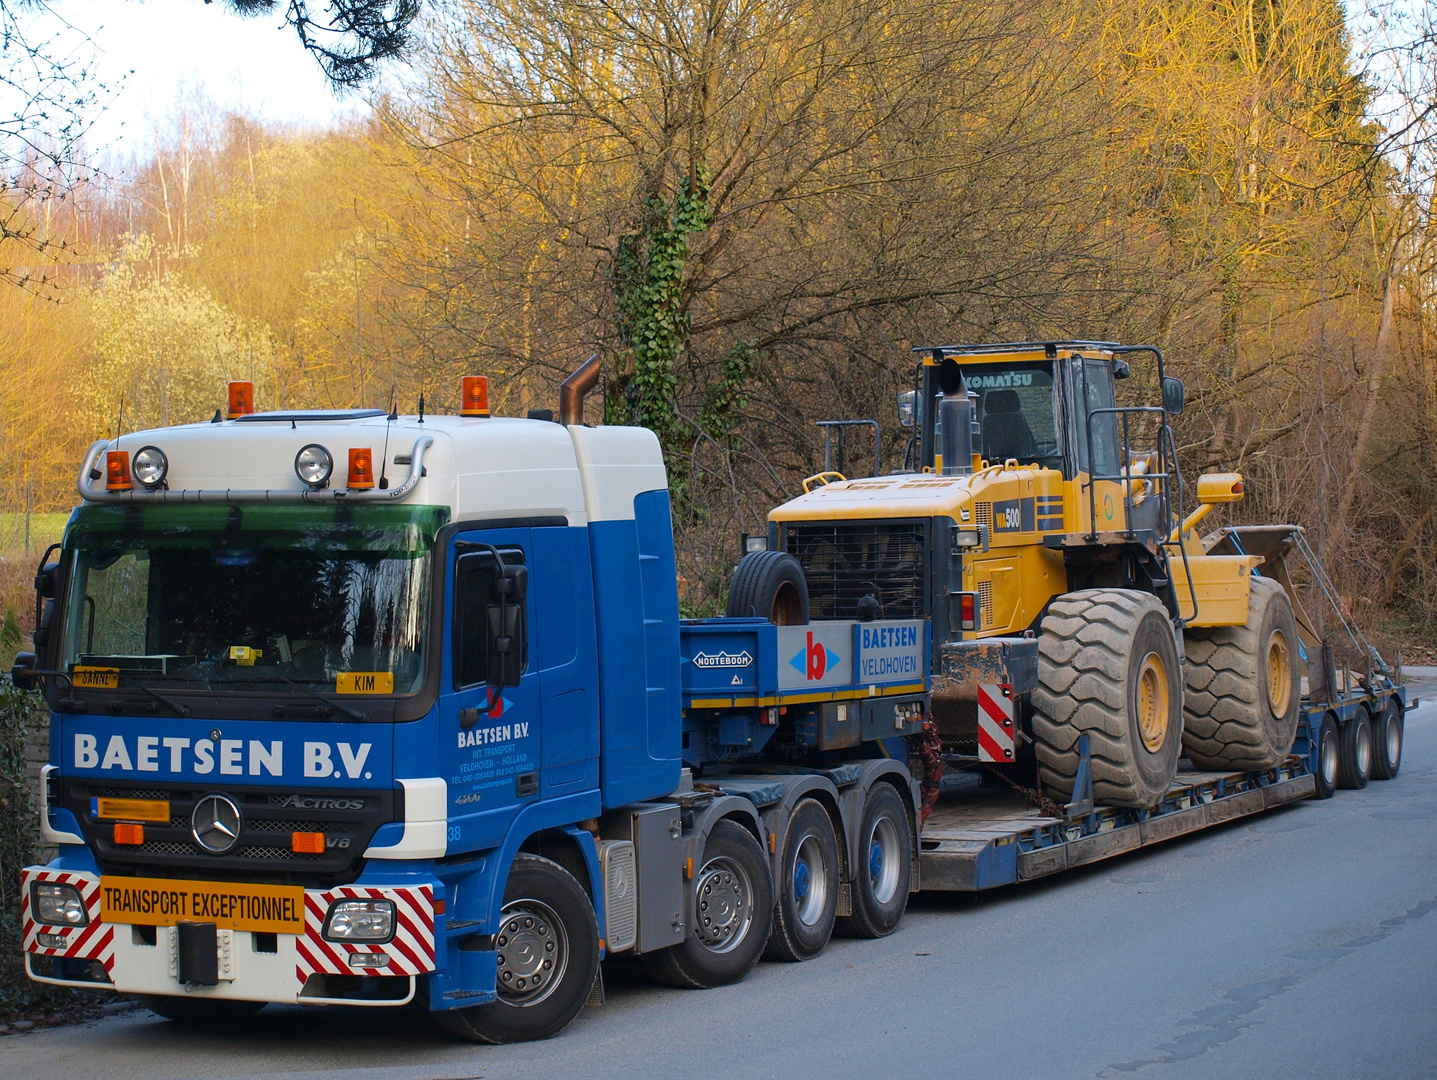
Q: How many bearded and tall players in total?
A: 0